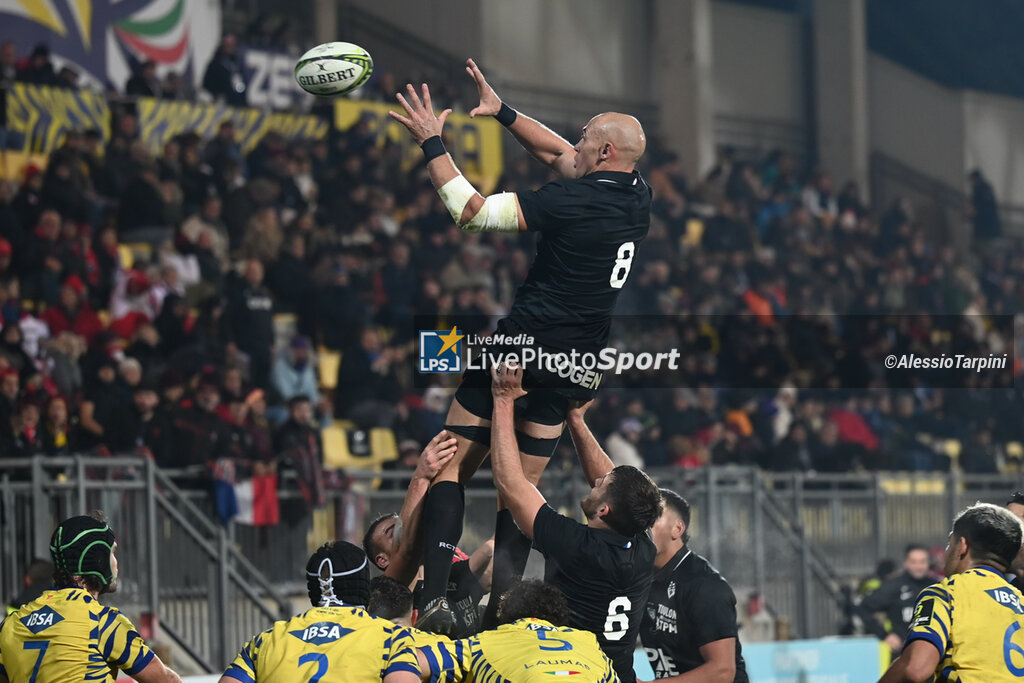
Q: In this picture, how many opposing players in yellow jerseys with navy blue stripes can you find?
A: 5